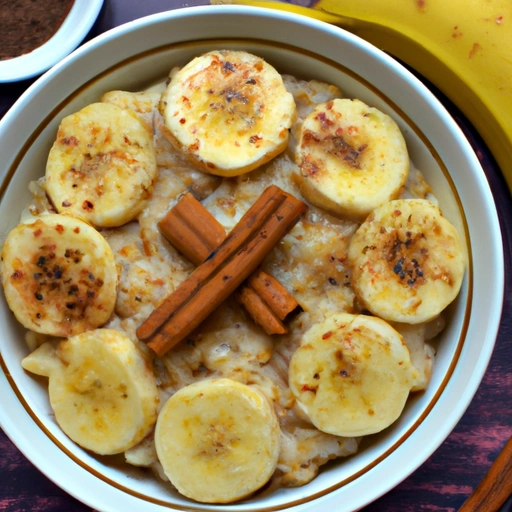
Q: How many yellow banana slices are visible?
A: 8